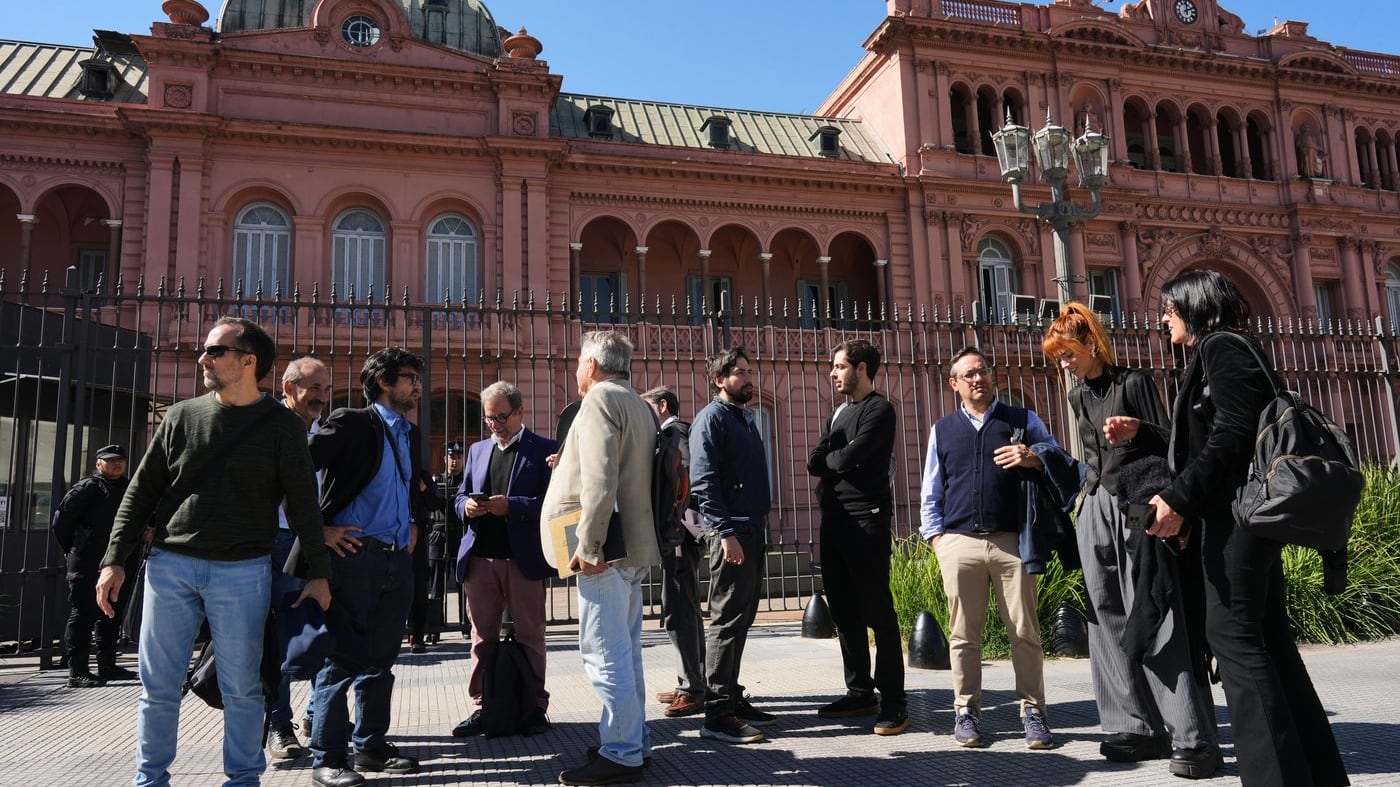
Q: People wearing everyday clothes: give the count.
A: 11